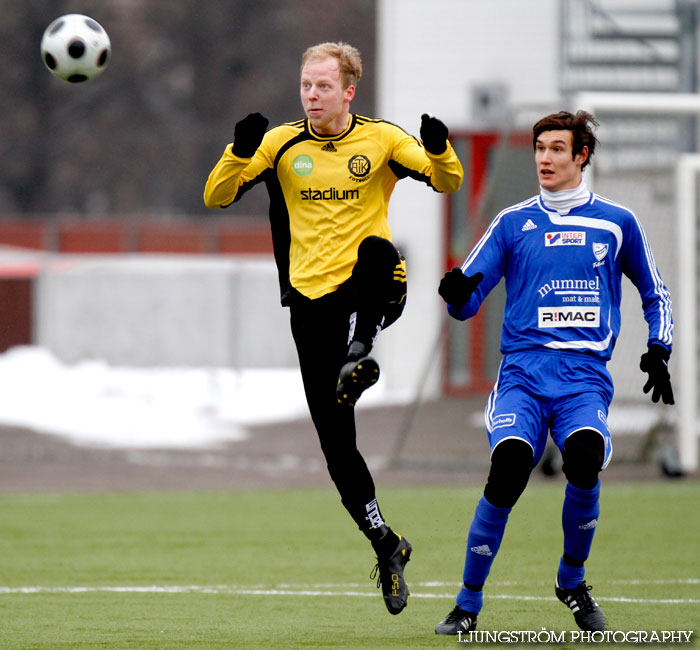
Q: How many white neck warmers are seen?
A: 1